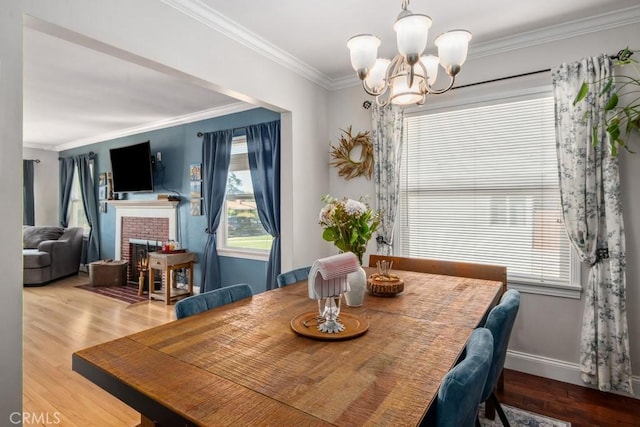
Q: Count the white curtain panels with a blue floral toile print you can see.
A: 2